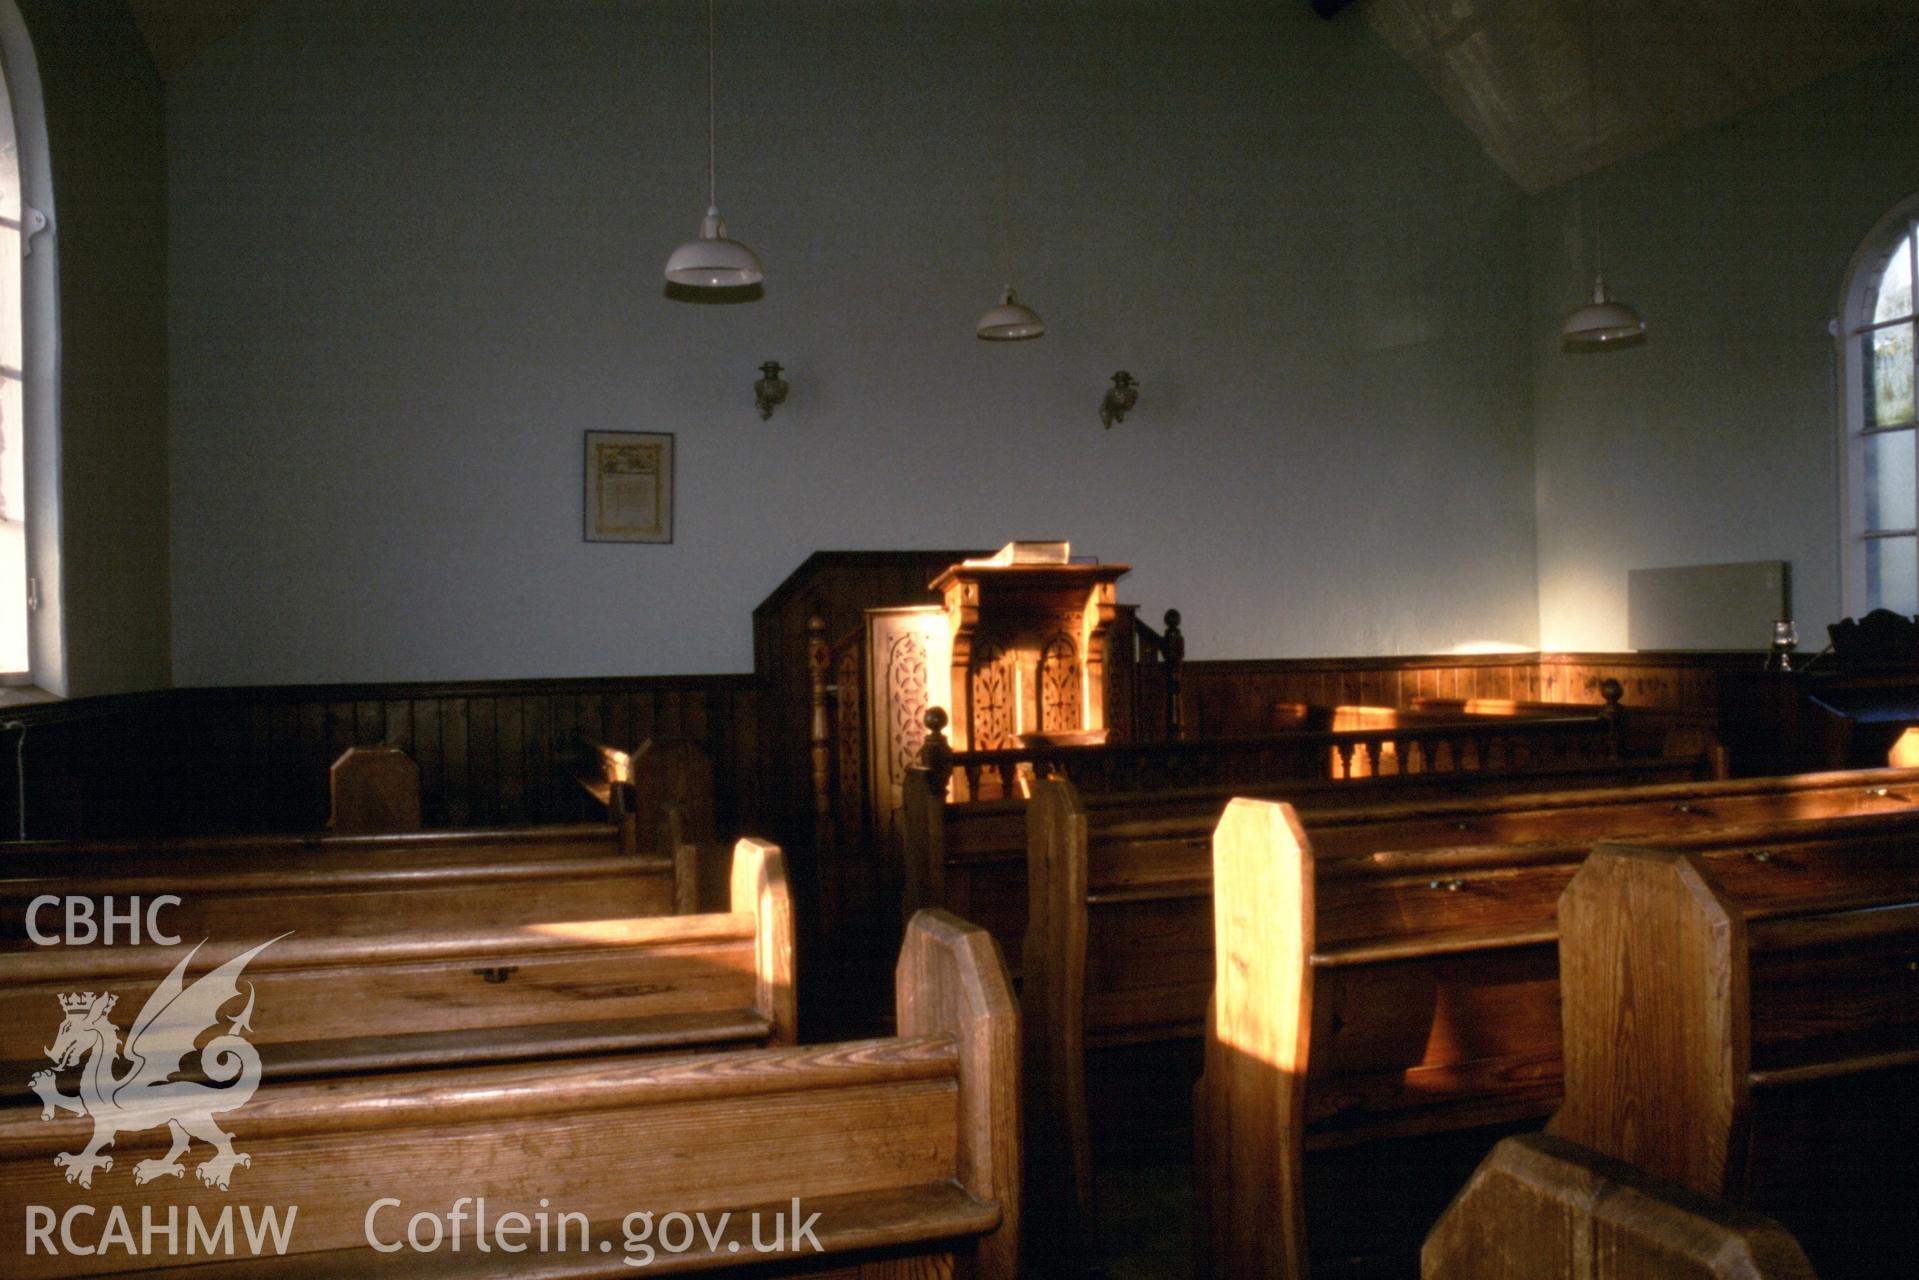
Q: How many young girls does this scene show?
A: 0